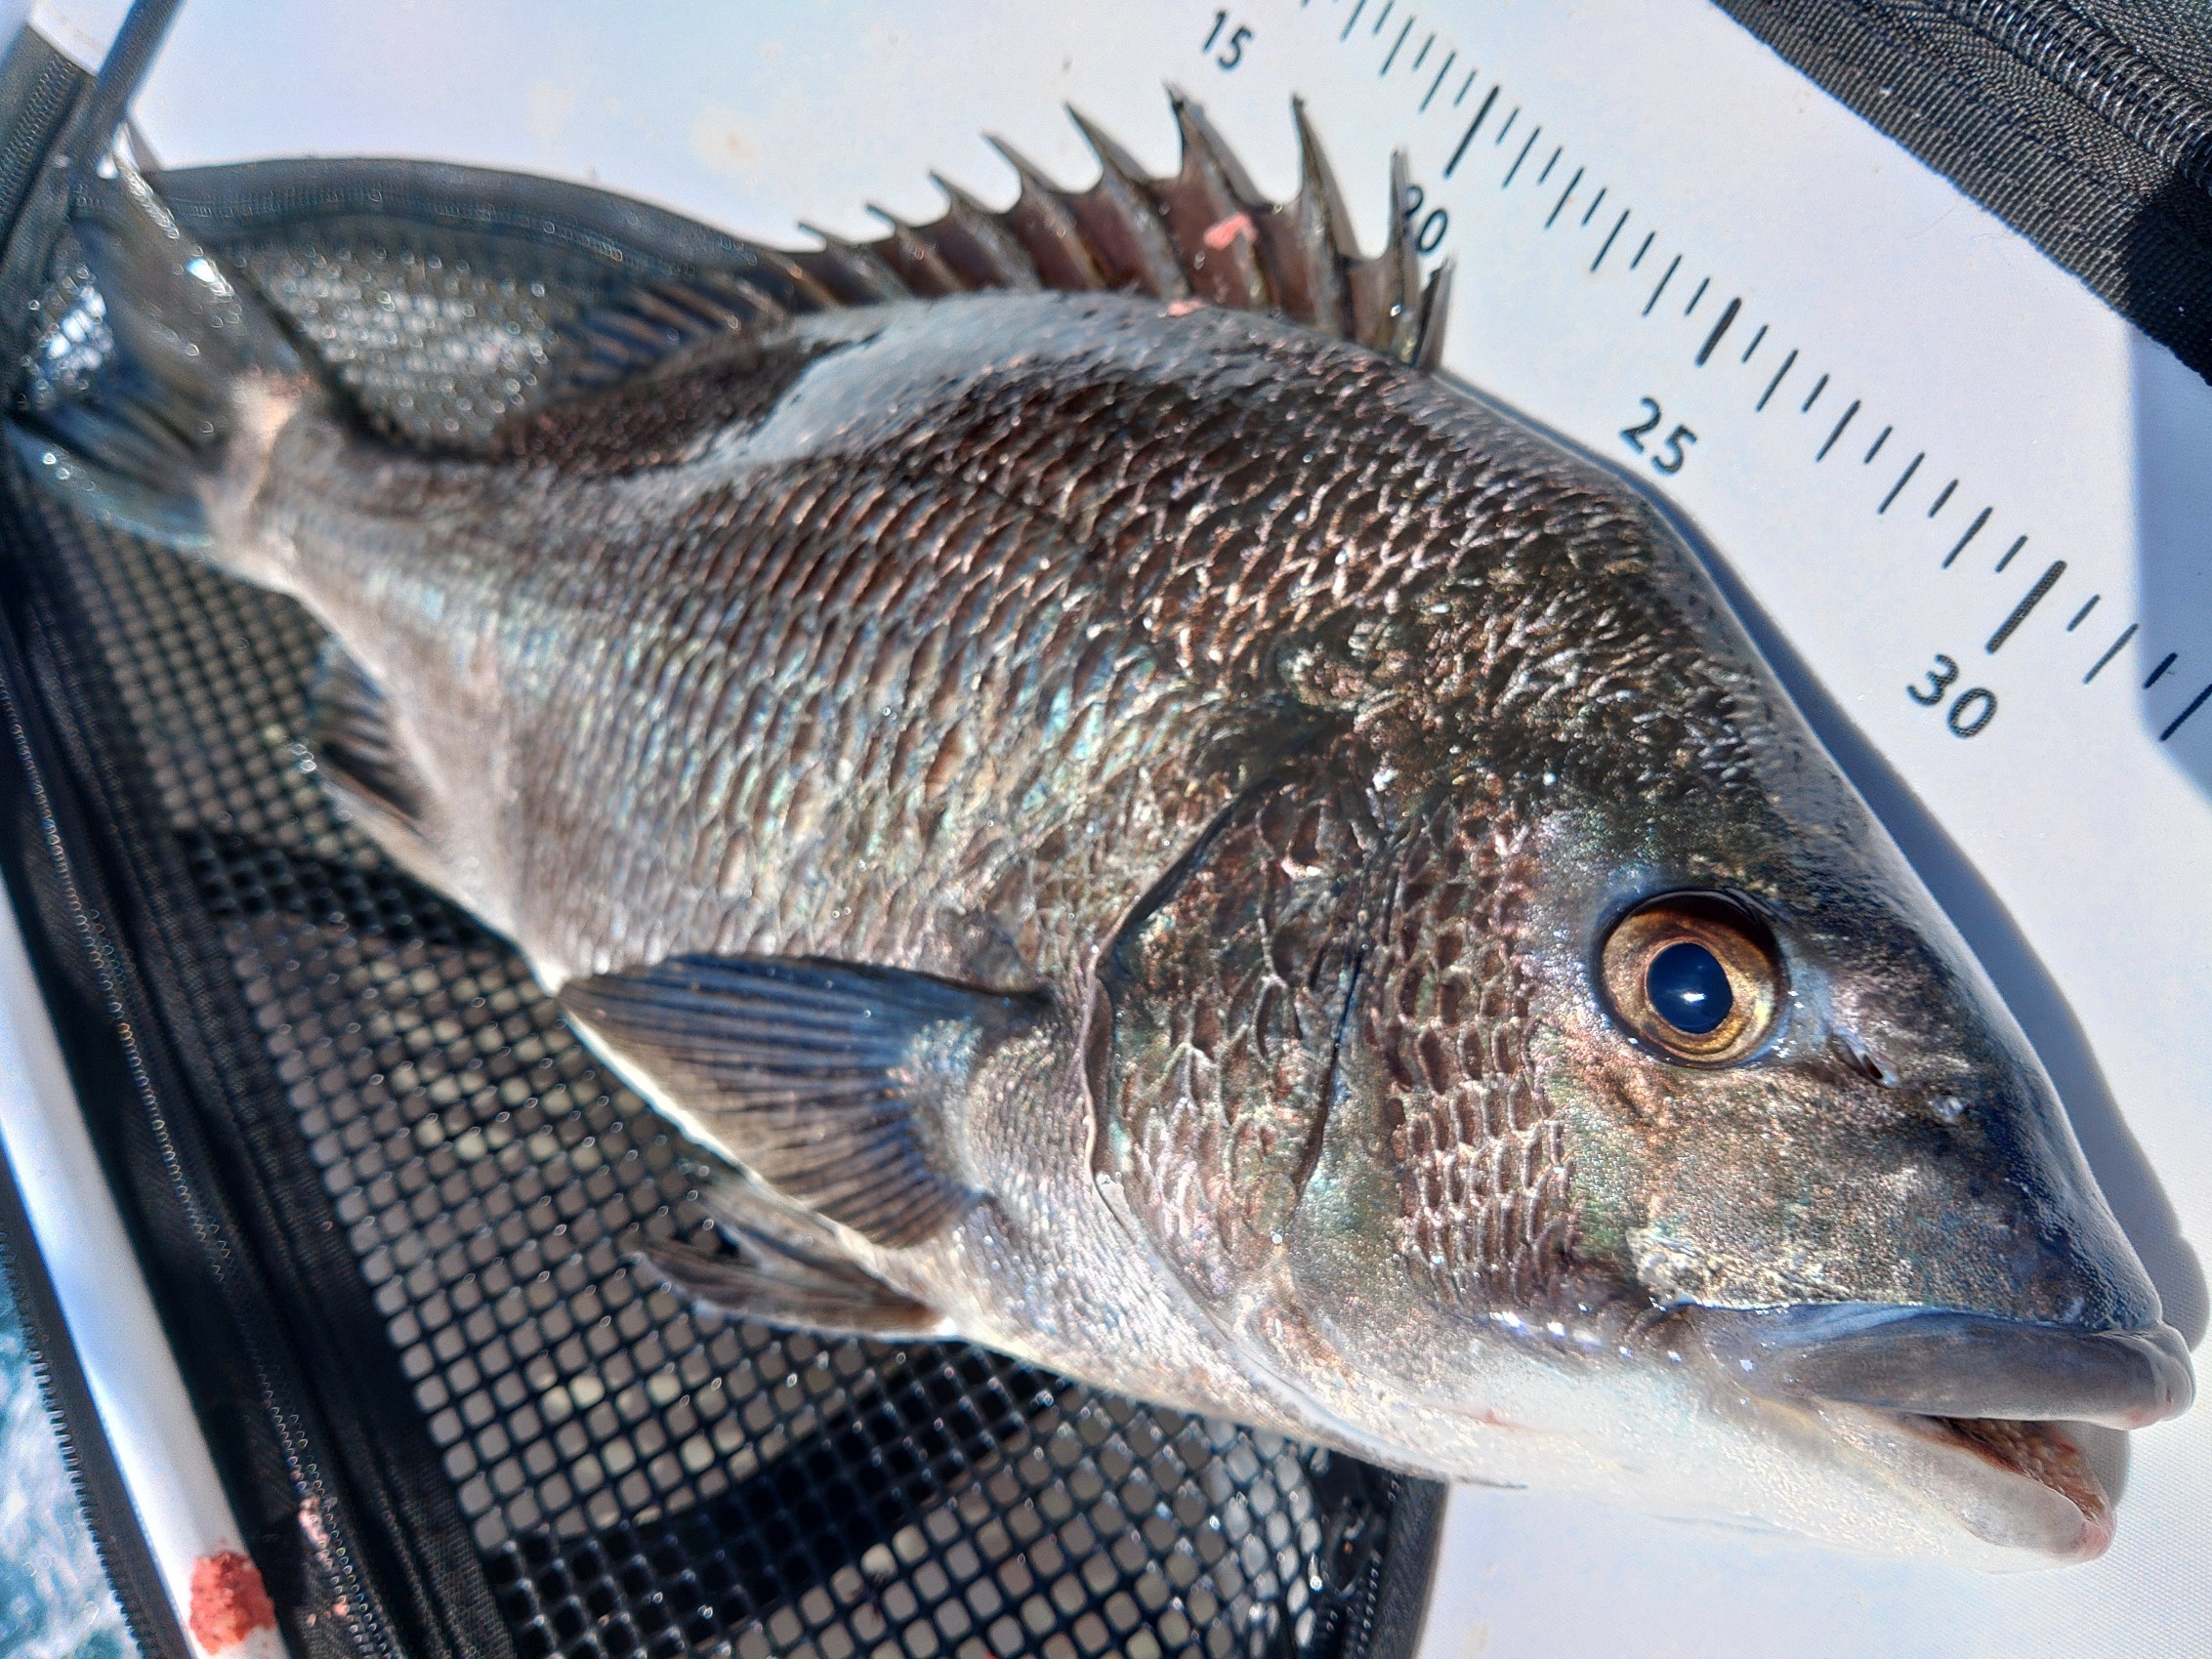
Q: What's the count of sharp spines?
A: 9